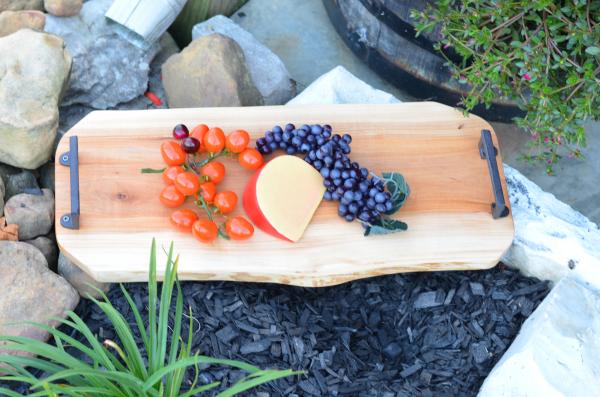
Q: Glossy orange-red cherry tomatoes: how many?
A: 14